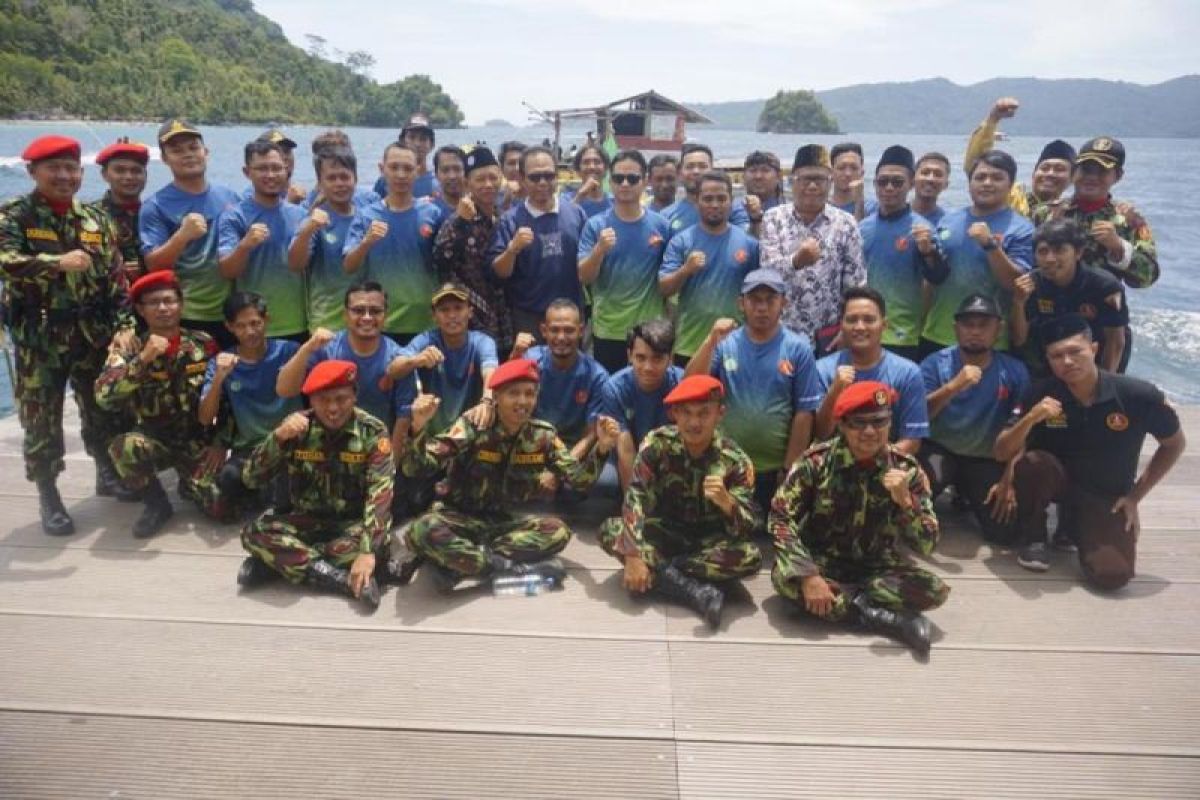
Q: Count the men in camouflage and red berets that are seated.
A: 4